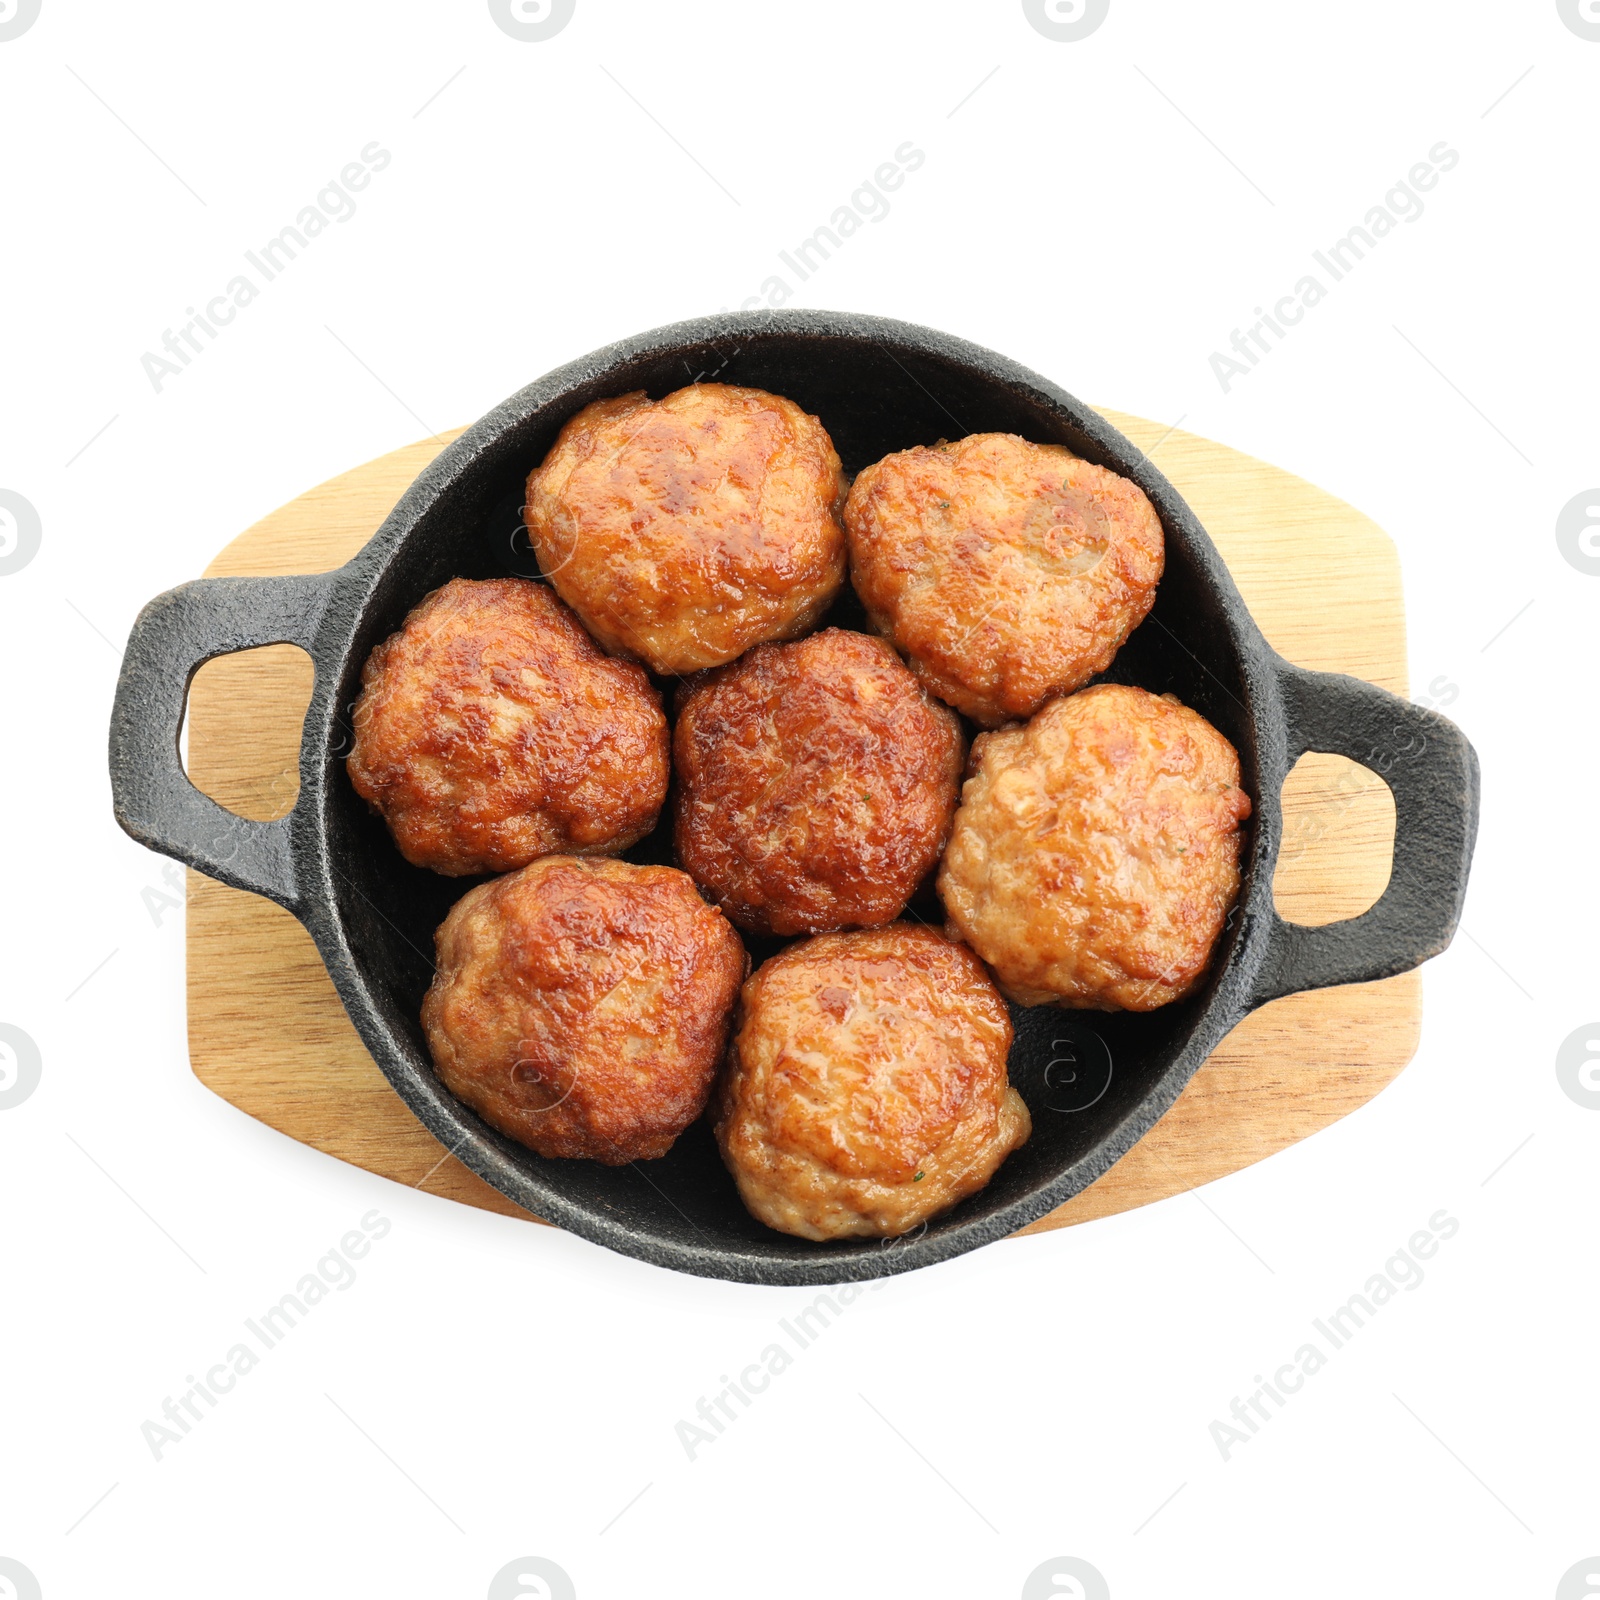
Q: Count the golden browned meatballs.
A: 7